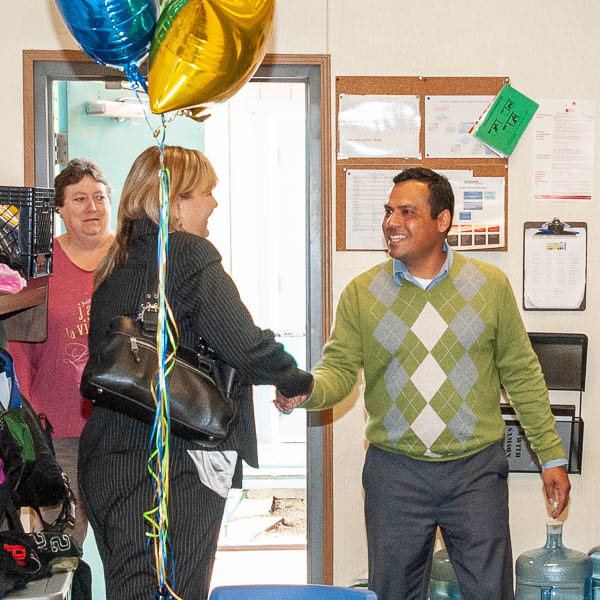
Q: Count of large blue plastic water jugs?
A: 3